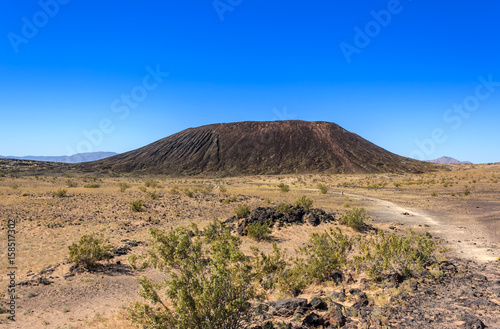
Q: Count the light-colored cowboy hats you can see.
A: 0